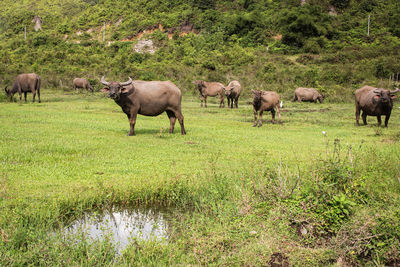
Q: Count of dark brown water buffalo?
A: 8